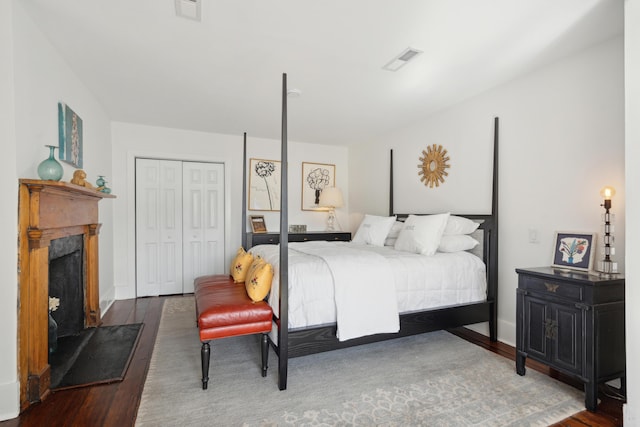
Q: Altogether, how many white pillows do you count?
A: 6